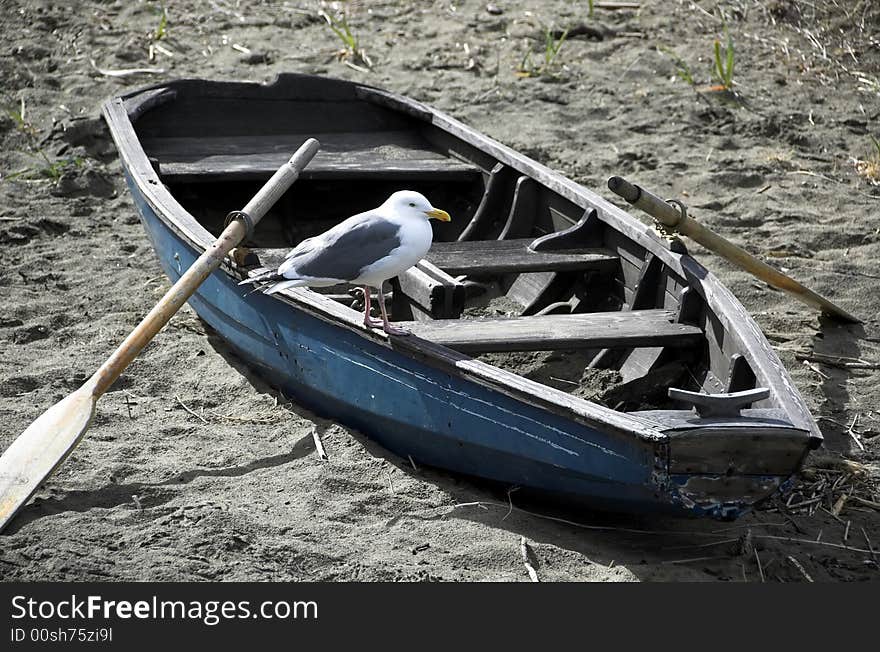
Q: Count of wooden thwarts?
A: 3